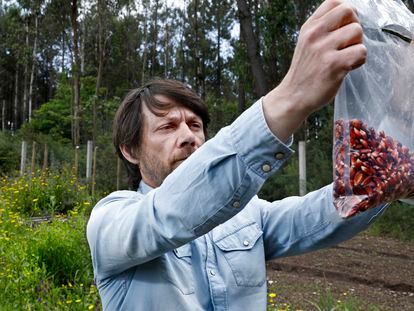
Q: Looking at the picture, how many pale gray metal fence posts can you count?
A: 3